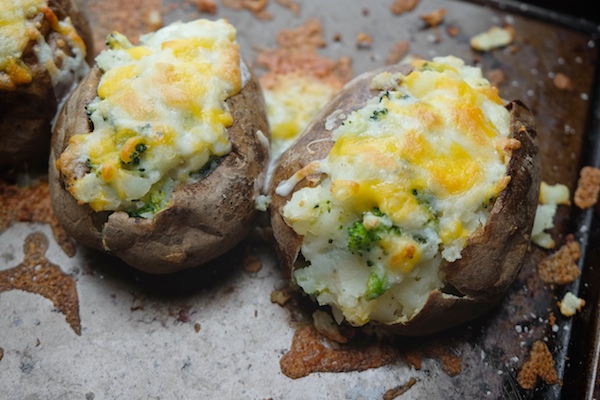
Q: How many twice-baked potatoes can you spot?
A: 3